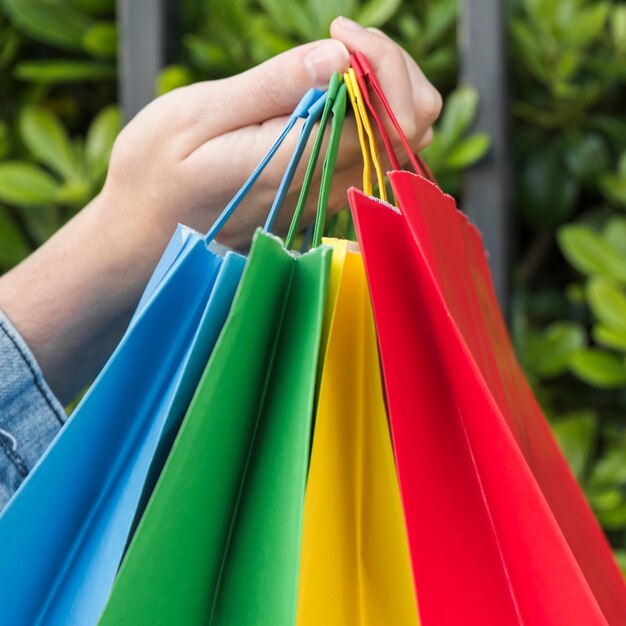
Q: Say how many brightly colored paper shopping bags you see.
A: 4